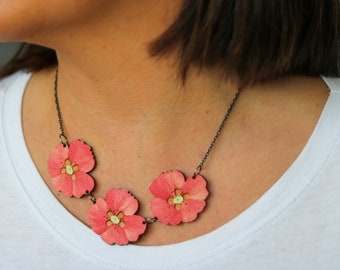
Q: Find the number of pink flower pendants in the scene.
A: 3